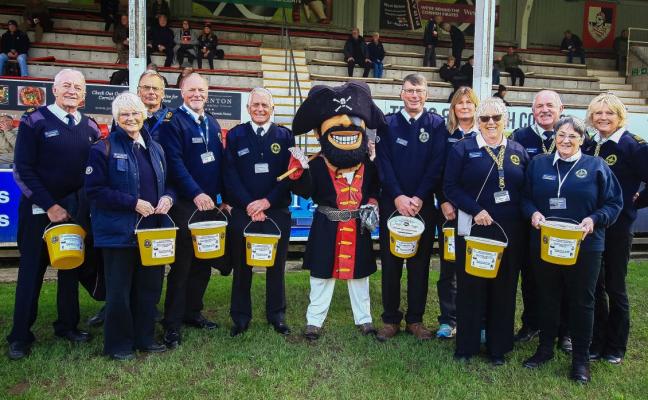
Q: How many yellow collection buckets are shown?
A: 8